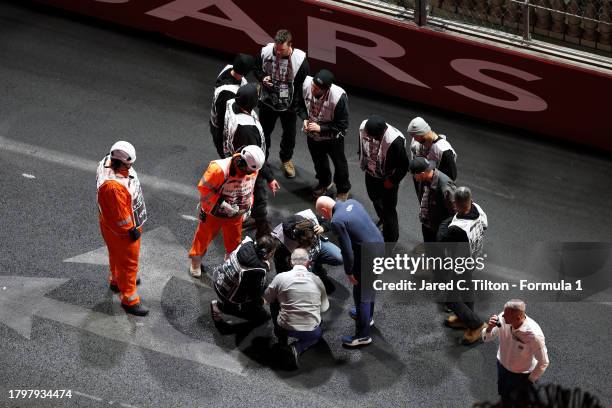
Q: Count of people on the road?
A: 15